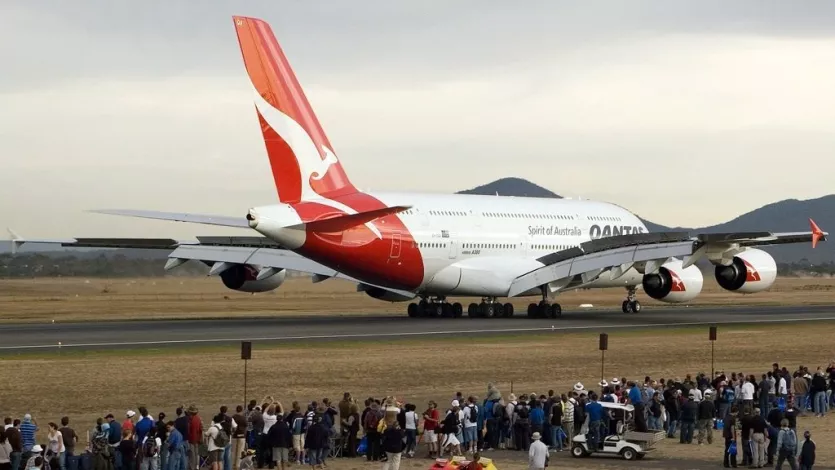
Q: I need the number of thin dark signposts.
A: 3